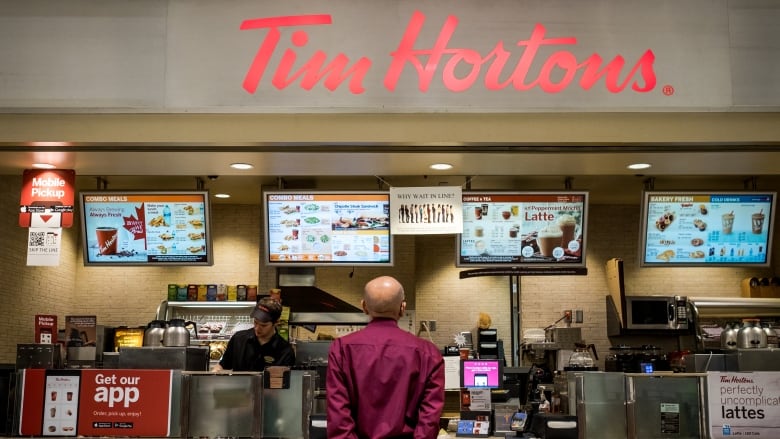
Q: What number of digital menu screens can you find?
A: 4